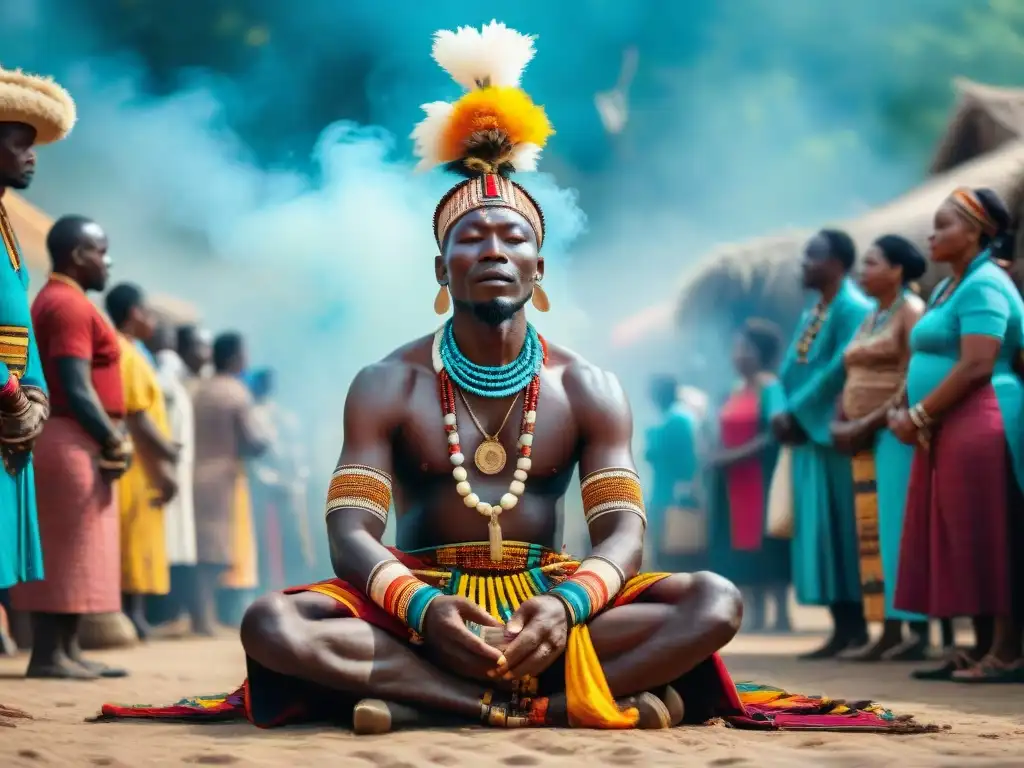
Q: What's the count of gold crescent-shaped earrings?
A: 2